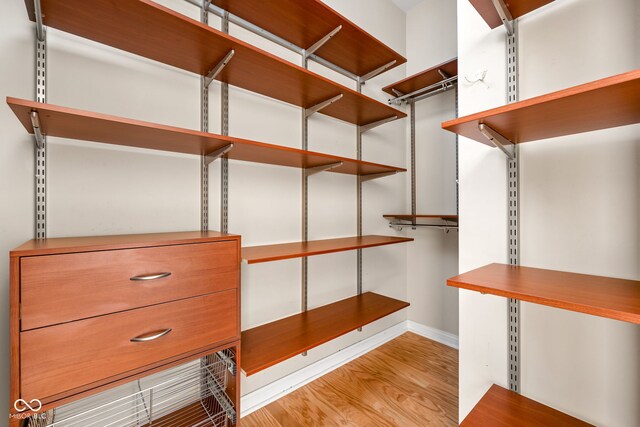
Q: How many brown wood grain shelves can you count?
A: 11